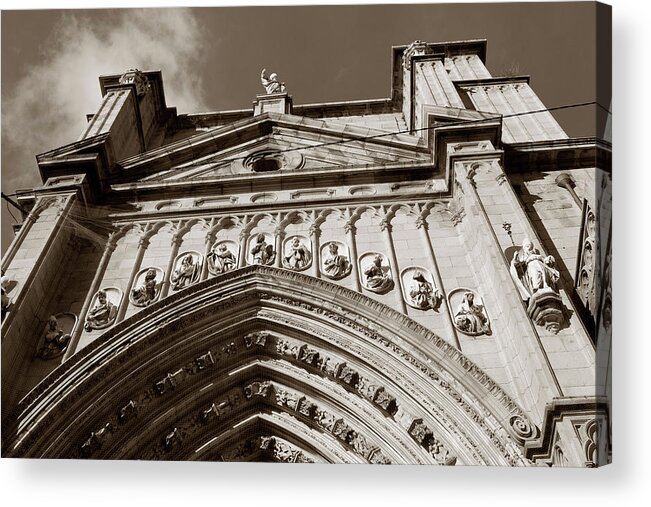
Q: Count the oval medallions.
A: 11